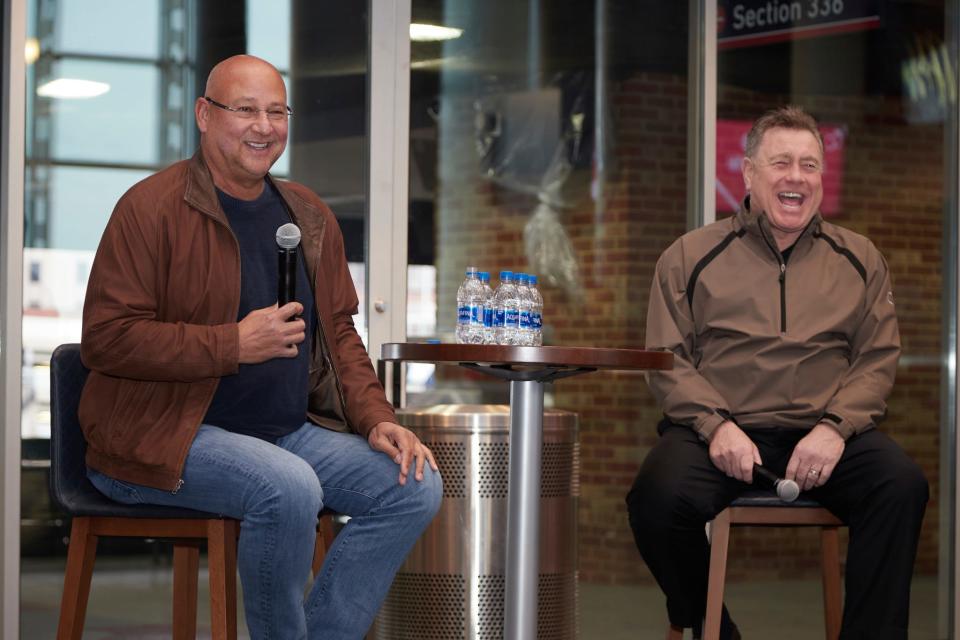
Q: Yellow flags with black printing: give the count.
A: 0